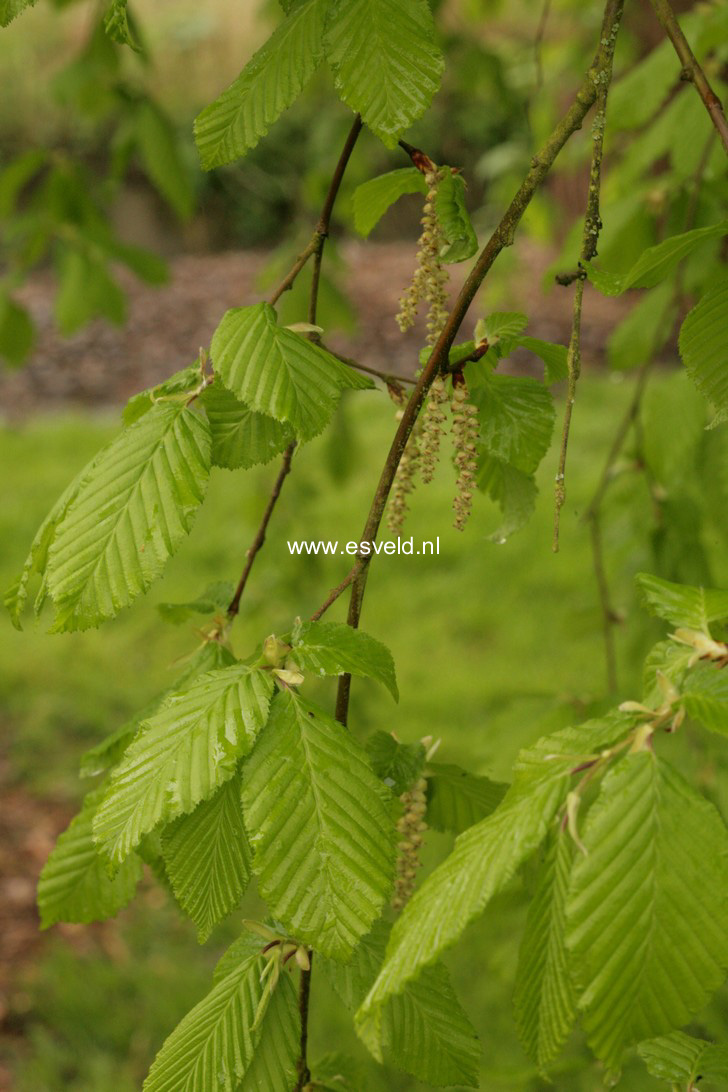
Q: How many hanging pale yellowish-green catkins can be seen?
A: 6